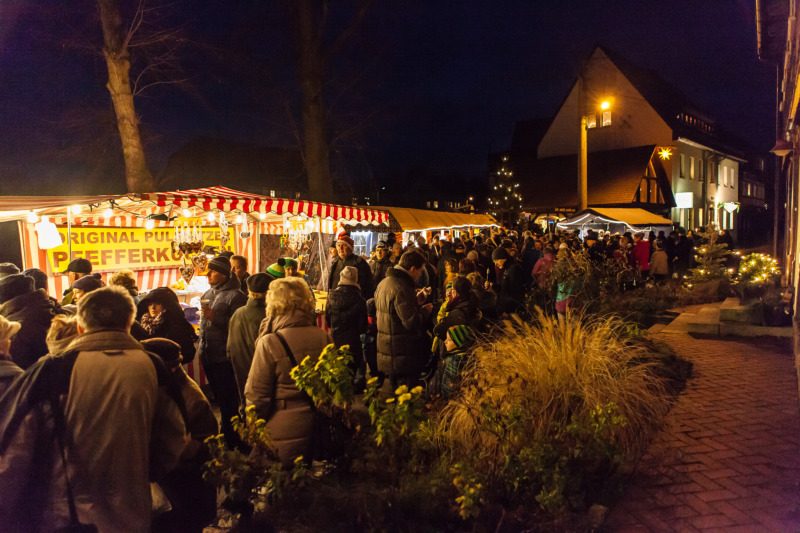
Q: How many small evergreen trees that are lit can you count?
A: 2